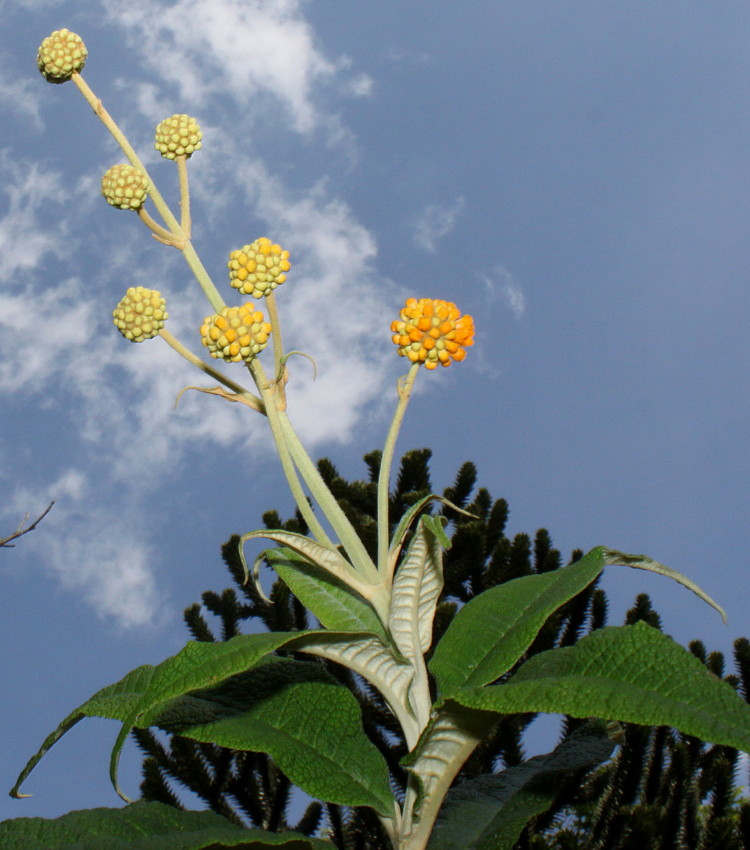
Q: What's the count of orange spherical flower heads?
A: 1